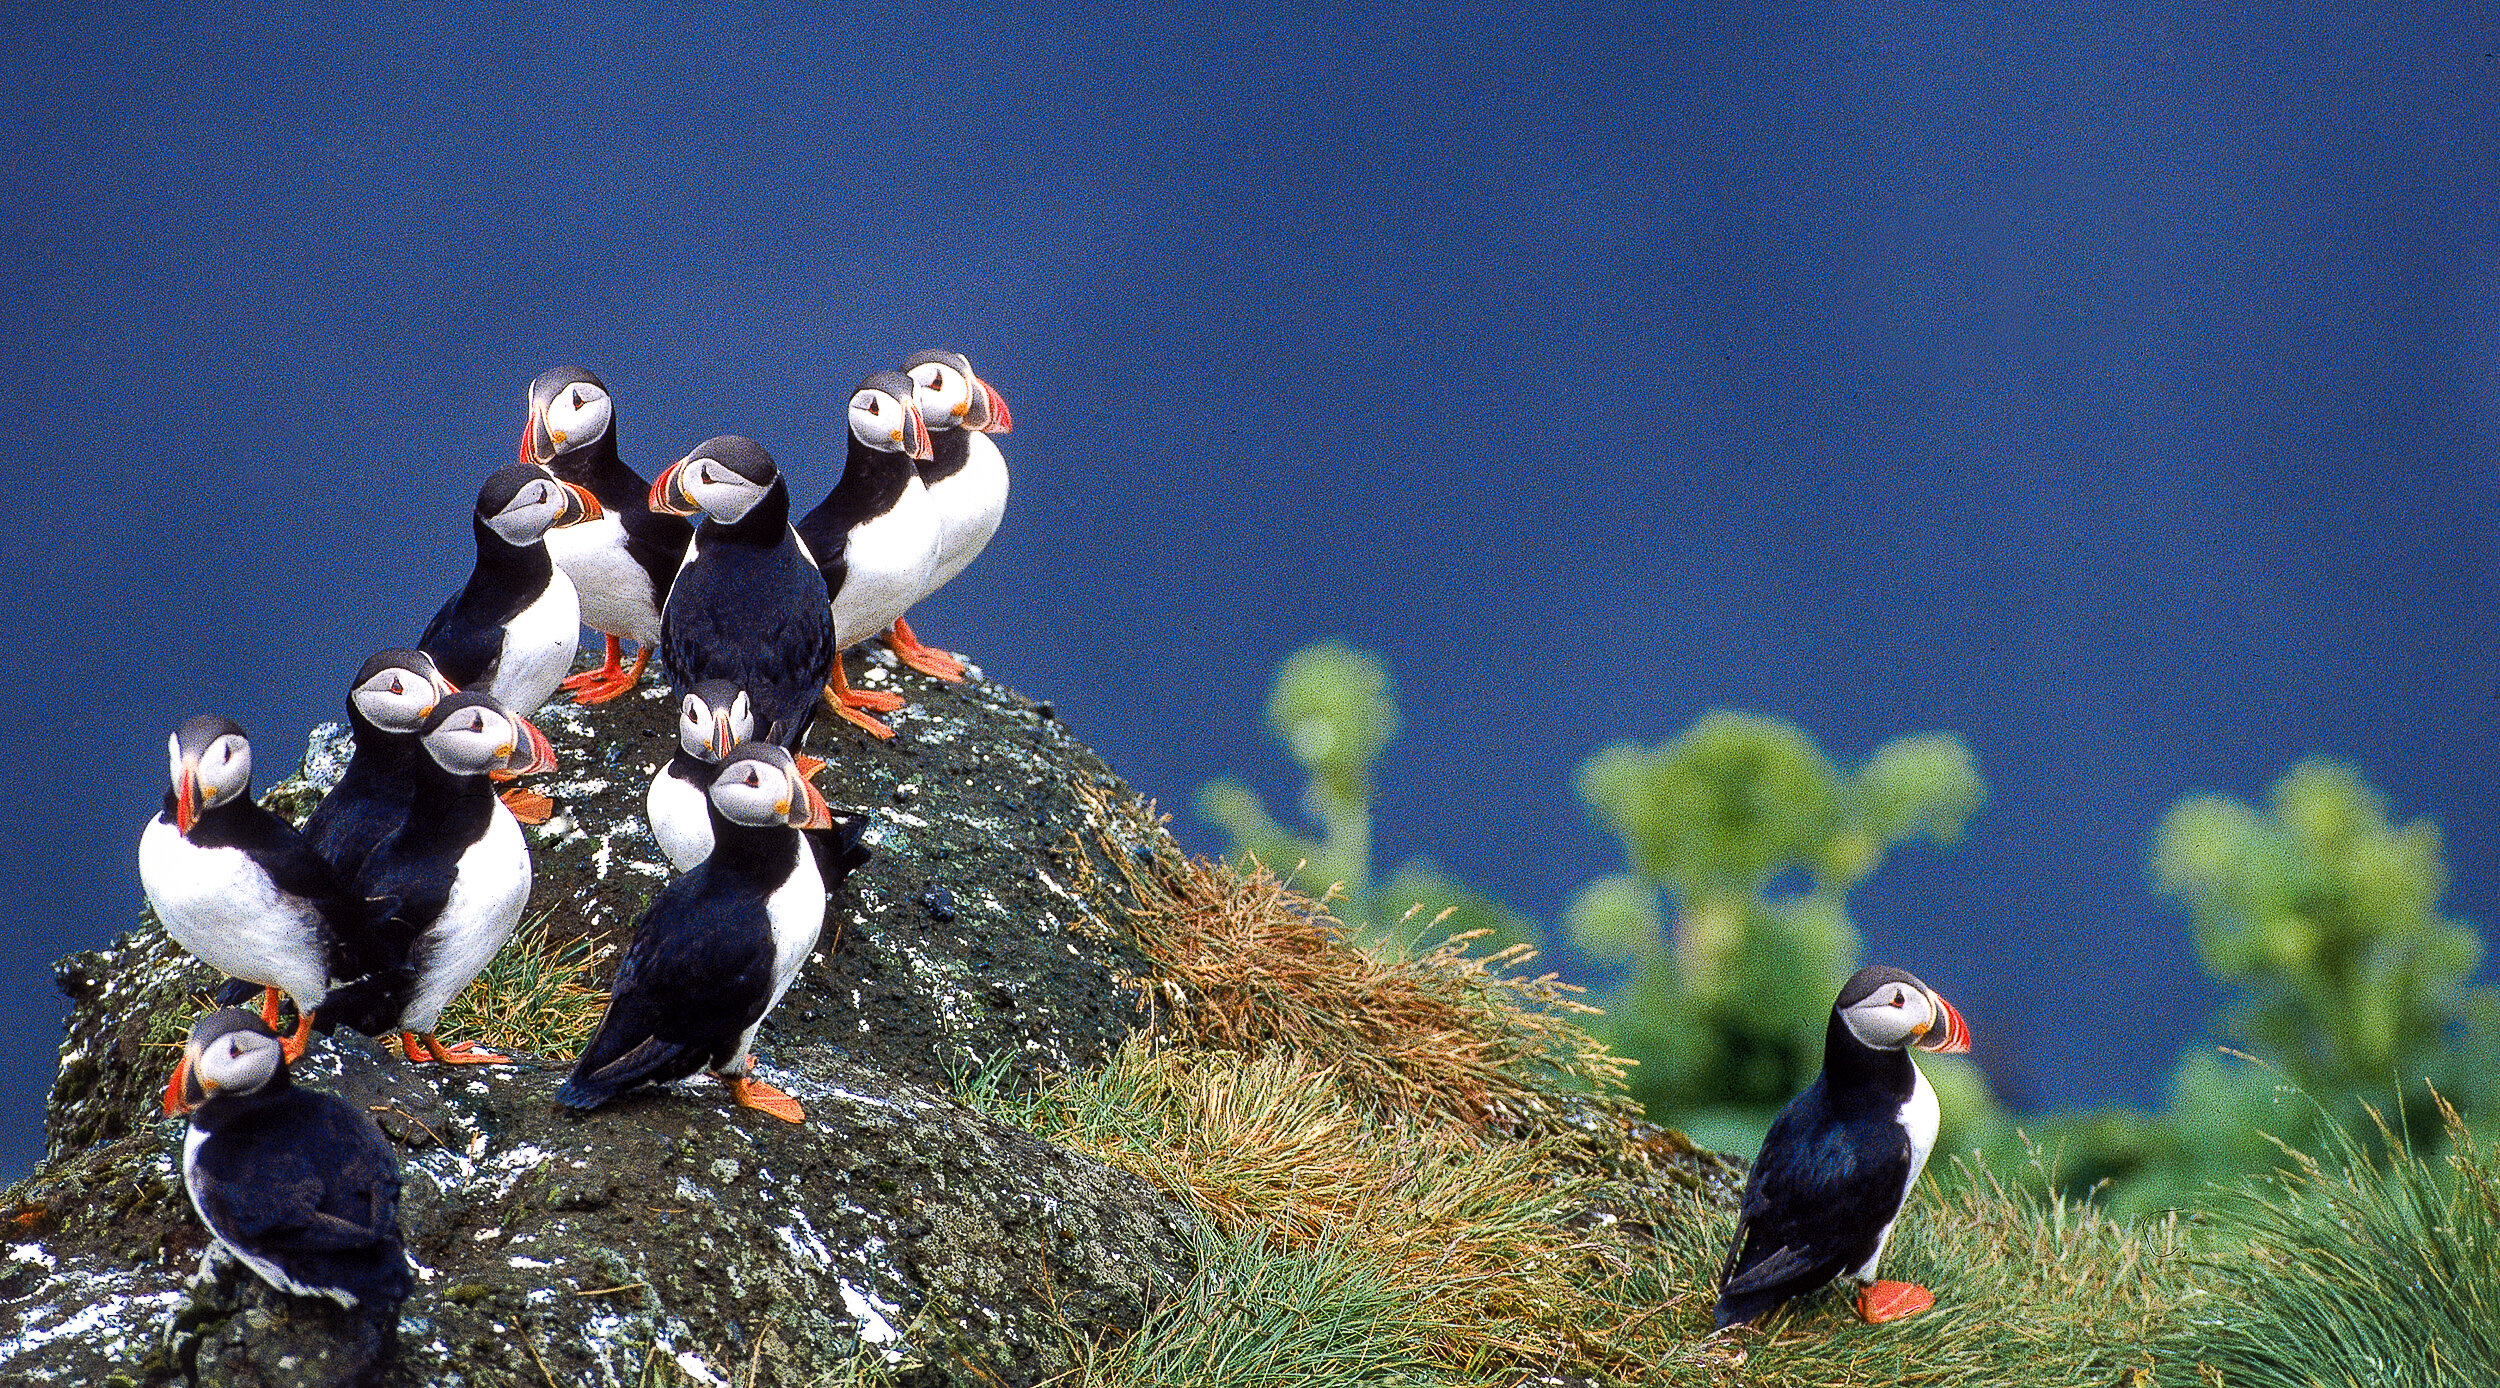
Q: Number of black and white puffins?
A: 12